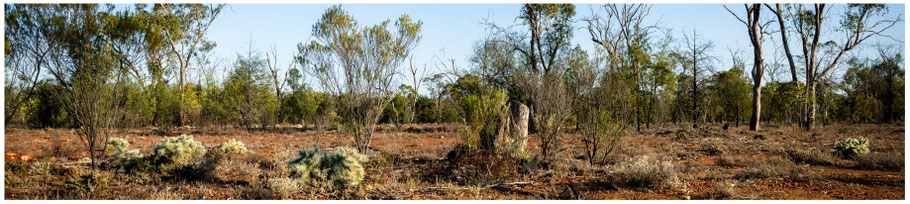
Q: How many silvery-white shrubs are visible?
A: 5